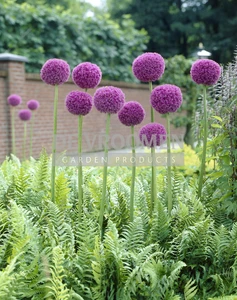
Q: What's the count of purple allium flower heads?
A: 12